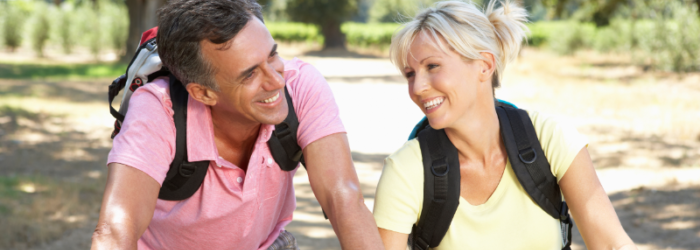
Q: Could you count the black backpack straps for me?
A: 4